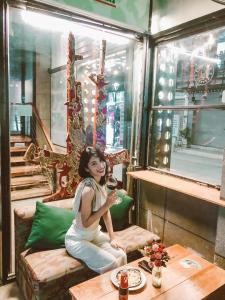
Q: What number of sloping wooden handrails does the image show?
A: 1